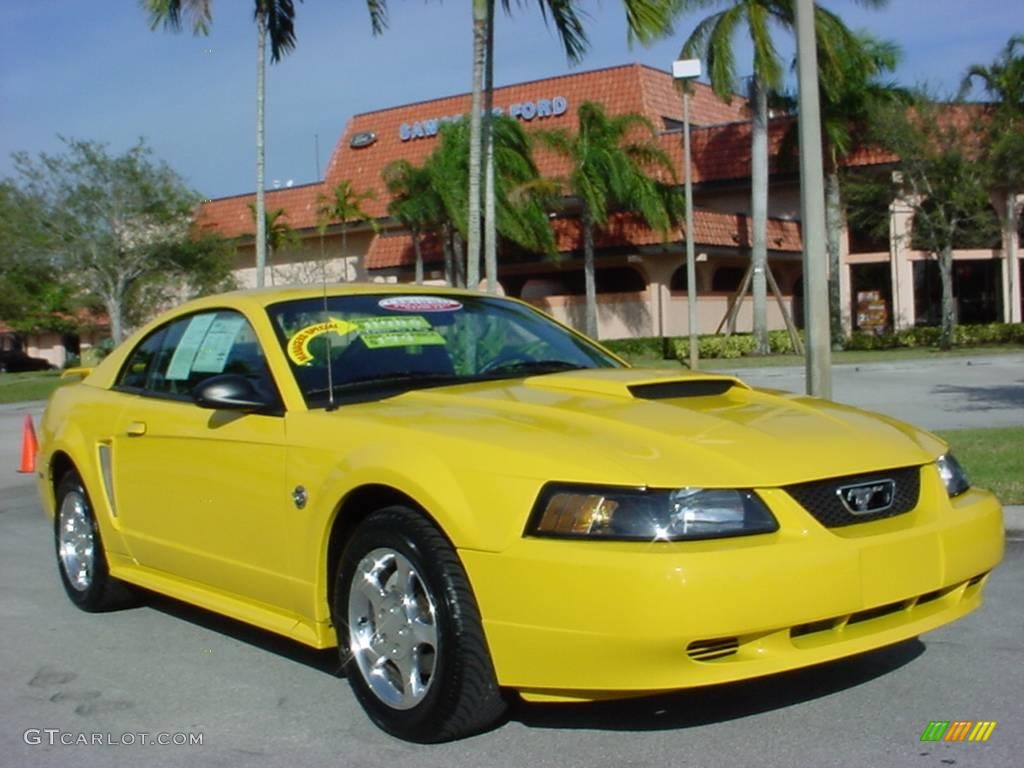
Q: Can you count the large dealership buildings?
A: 1